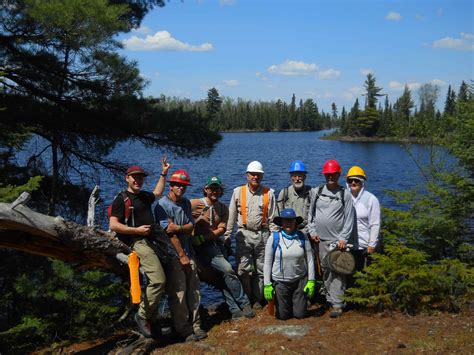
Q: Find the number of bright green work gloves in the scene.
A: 2